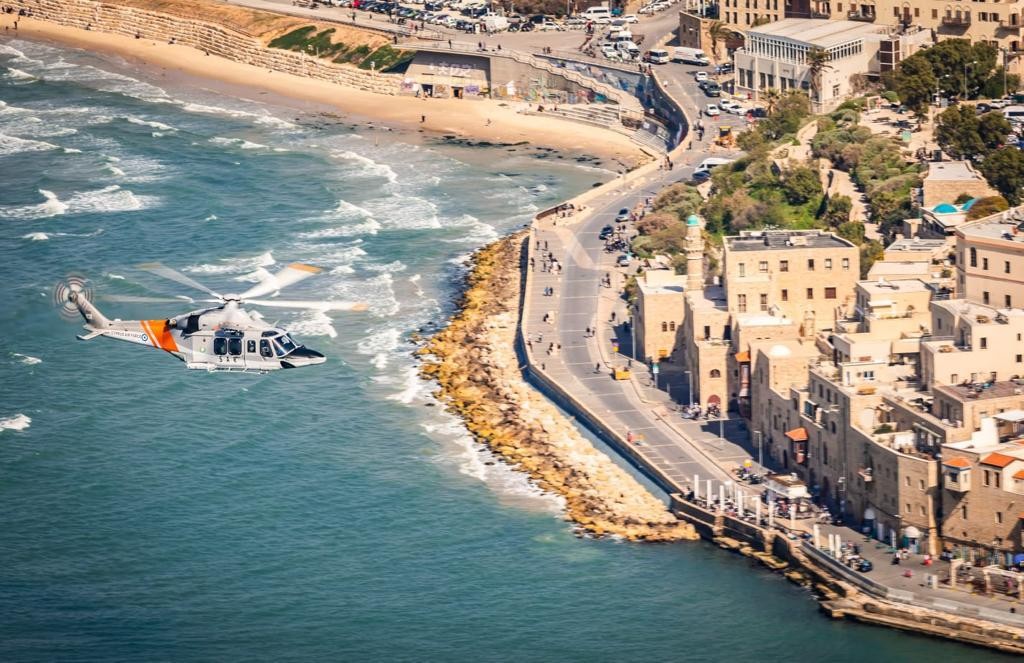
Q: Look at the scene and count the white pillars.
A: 10